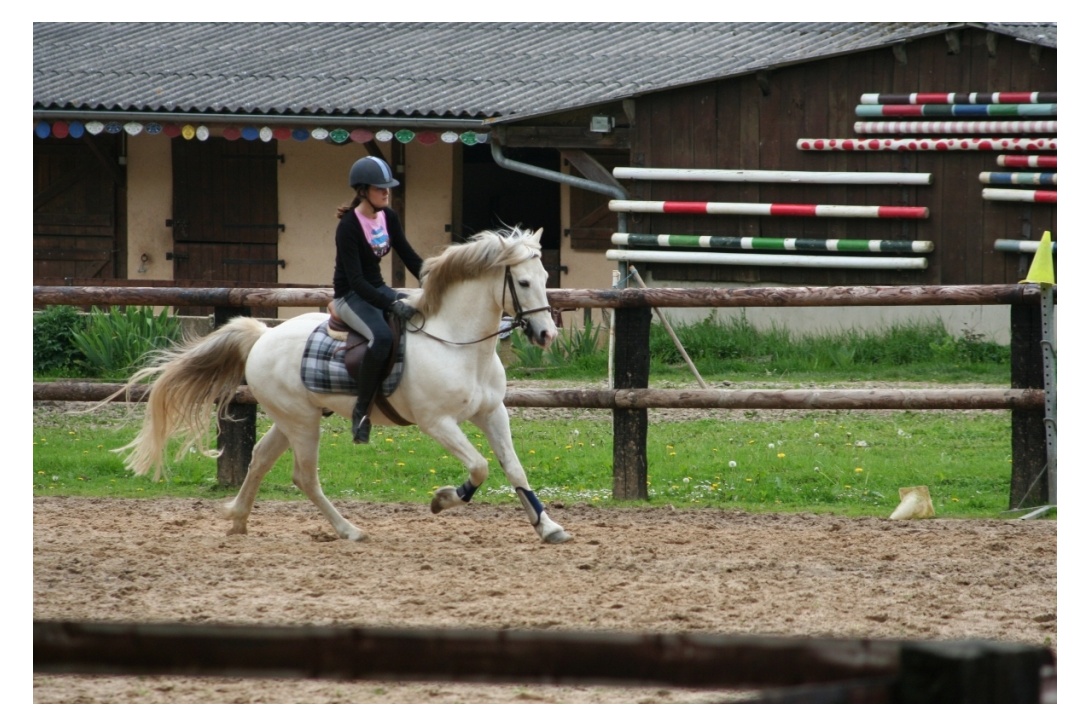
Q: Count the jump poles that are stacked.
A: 12